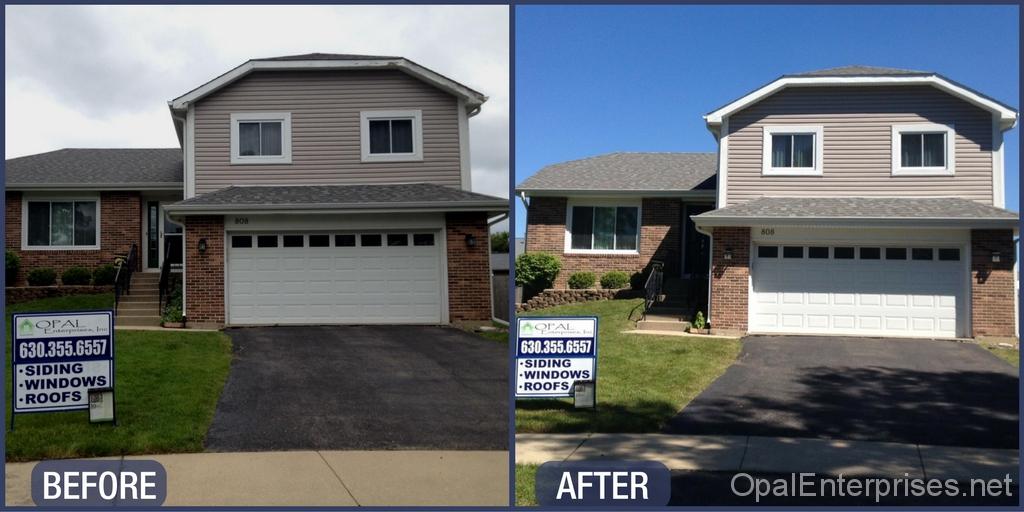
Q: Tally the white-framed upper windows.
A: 4